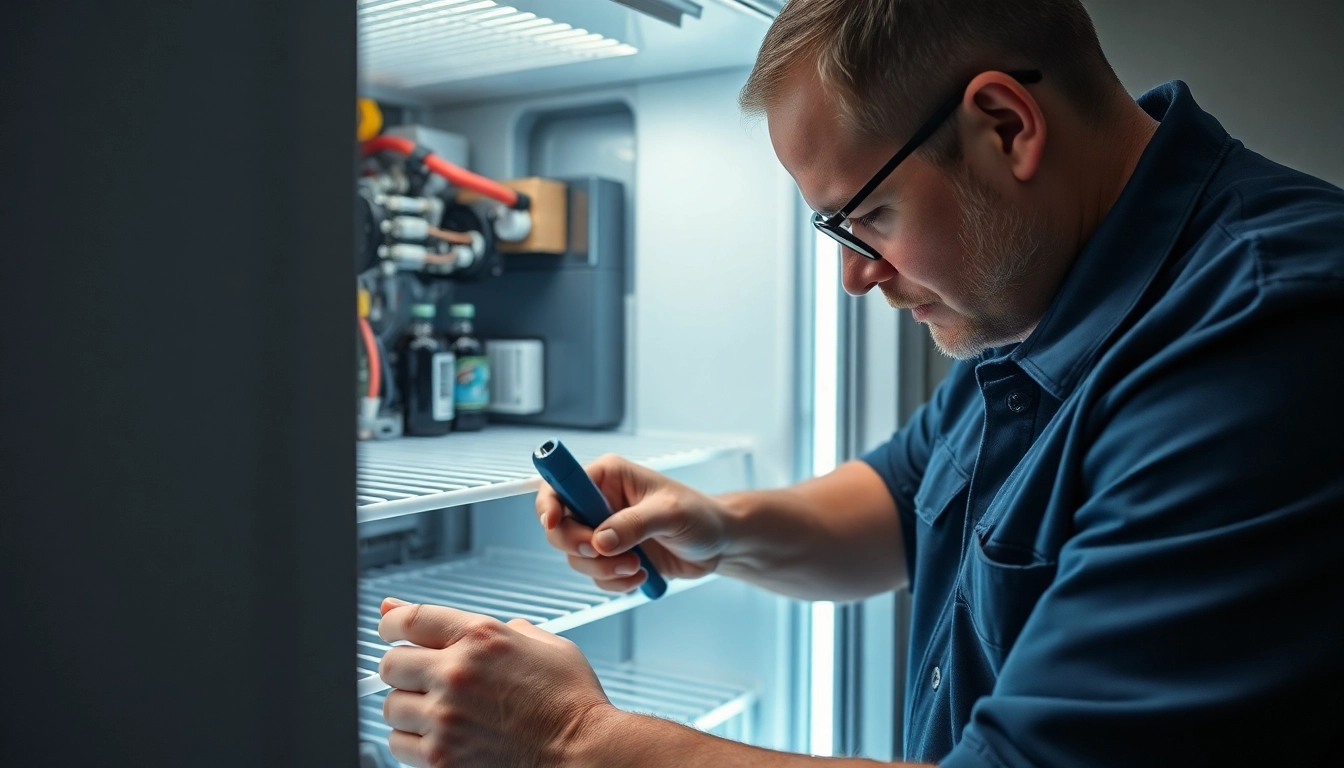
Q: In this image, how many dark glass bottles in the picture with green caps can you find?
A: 2